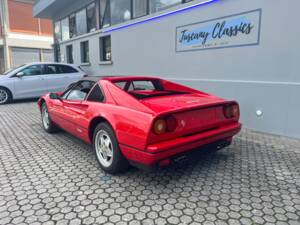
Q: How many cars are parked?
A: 2